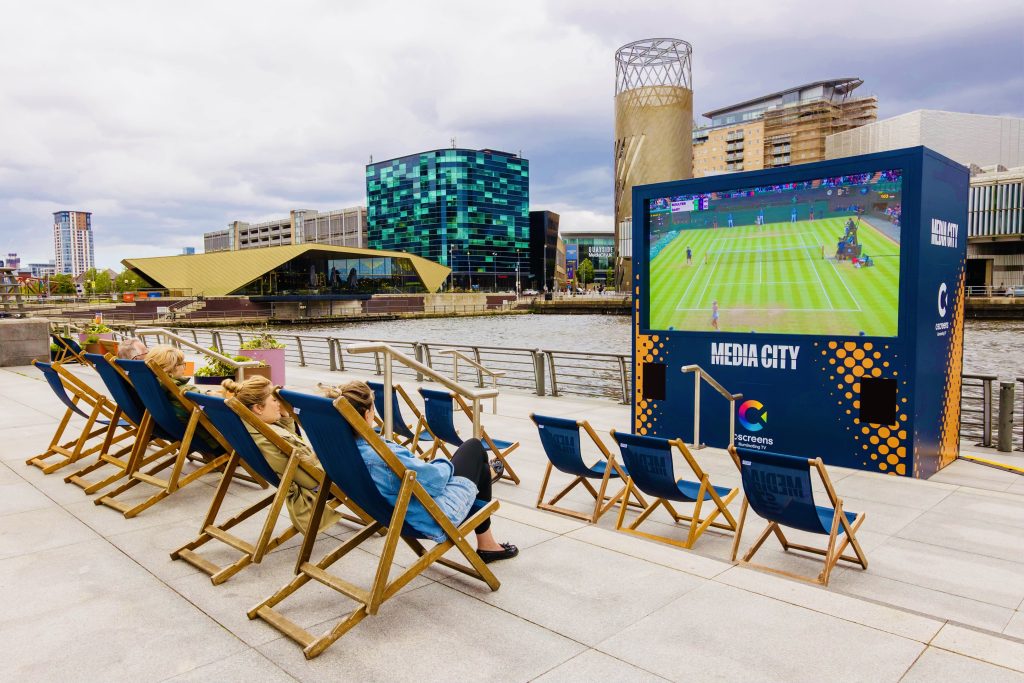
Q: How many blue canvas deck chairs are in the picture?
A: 11